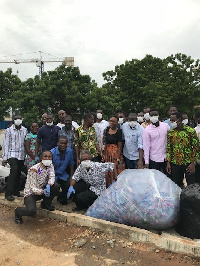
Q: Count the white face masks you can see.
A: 12